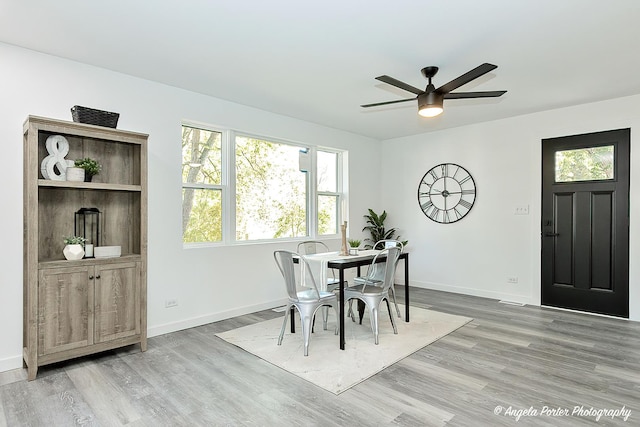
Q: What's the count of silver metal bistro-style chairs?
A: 4